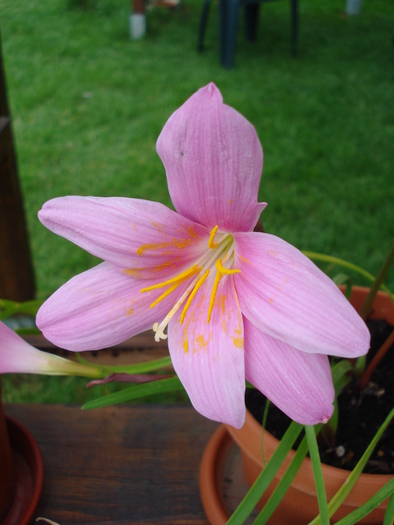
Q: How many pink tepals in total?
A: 6